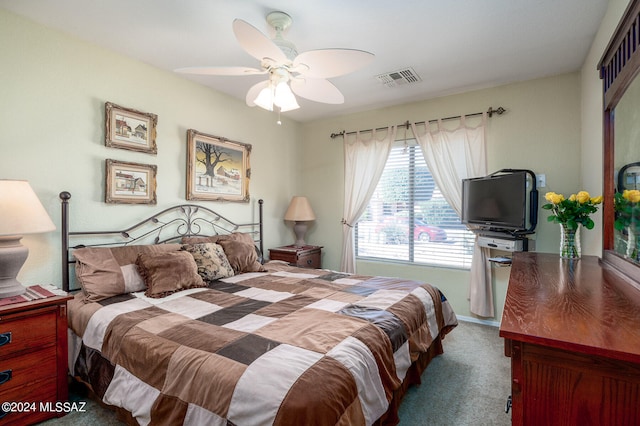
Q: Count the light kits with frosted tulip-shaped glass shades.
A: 1